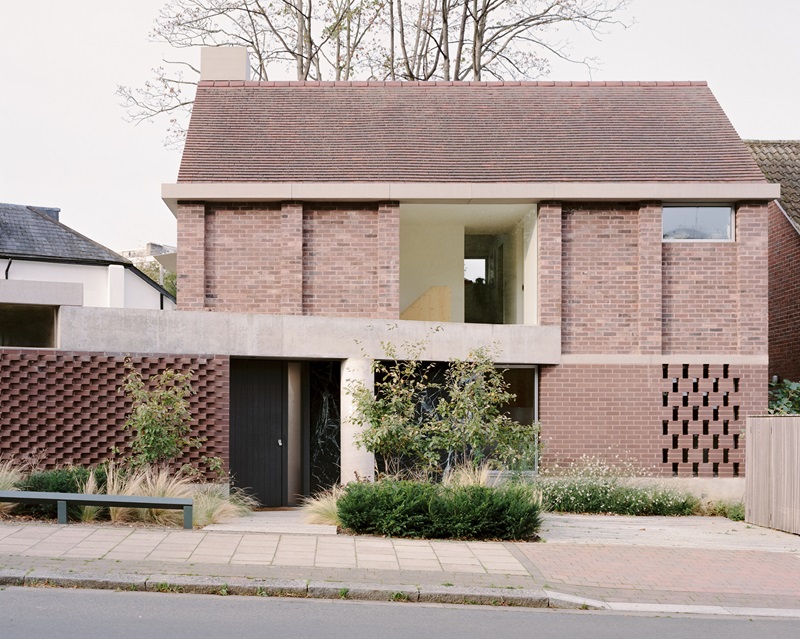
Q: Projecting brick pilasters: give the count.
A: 6